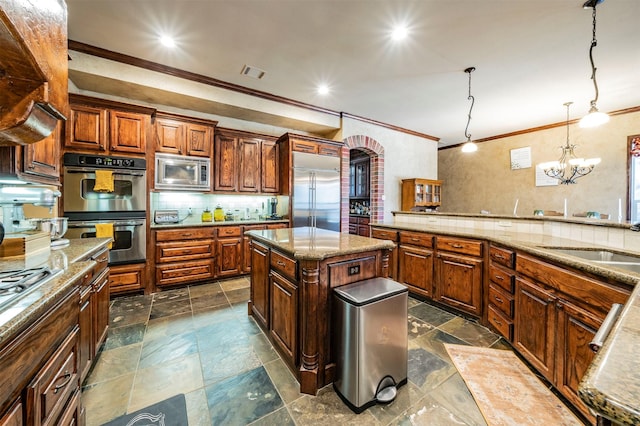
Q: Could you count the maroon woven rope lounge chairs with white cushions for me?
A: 0